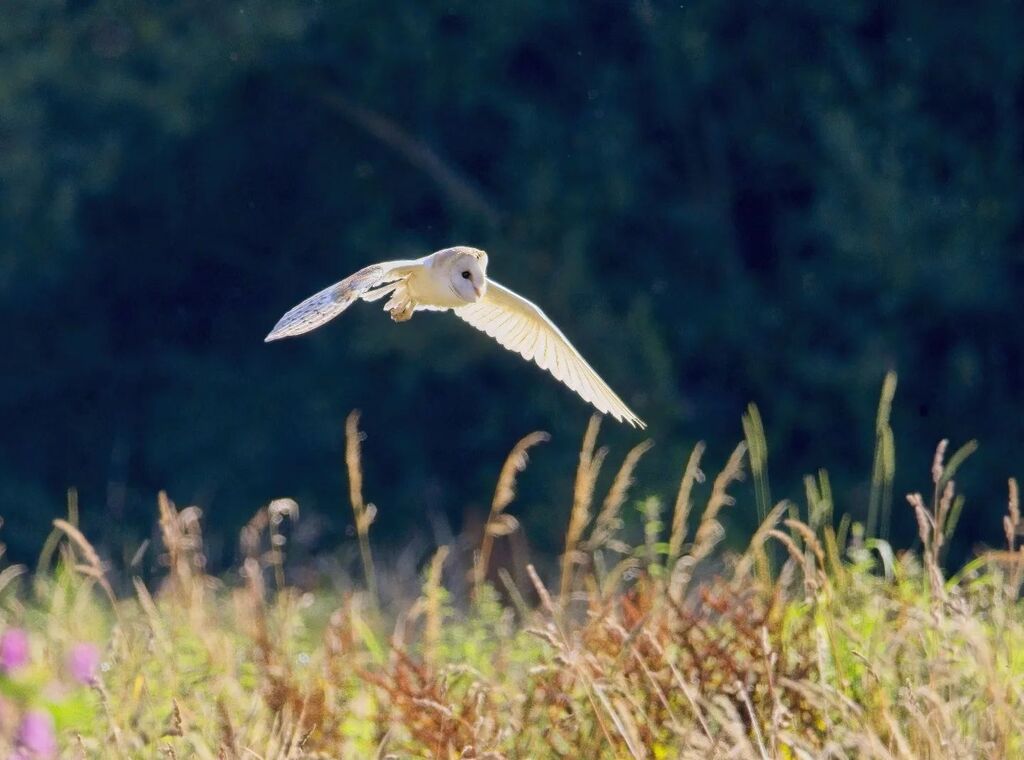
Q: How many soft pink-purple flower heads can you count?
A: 3